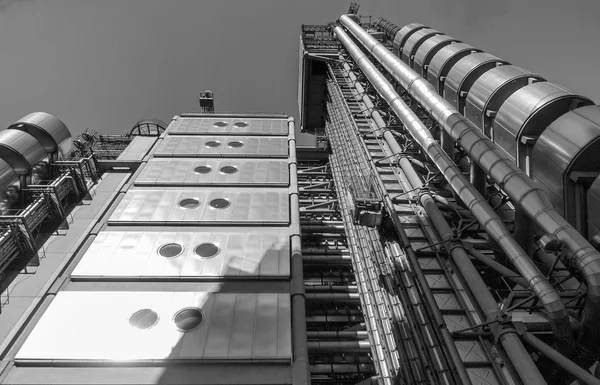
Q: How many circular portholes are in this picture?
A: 12